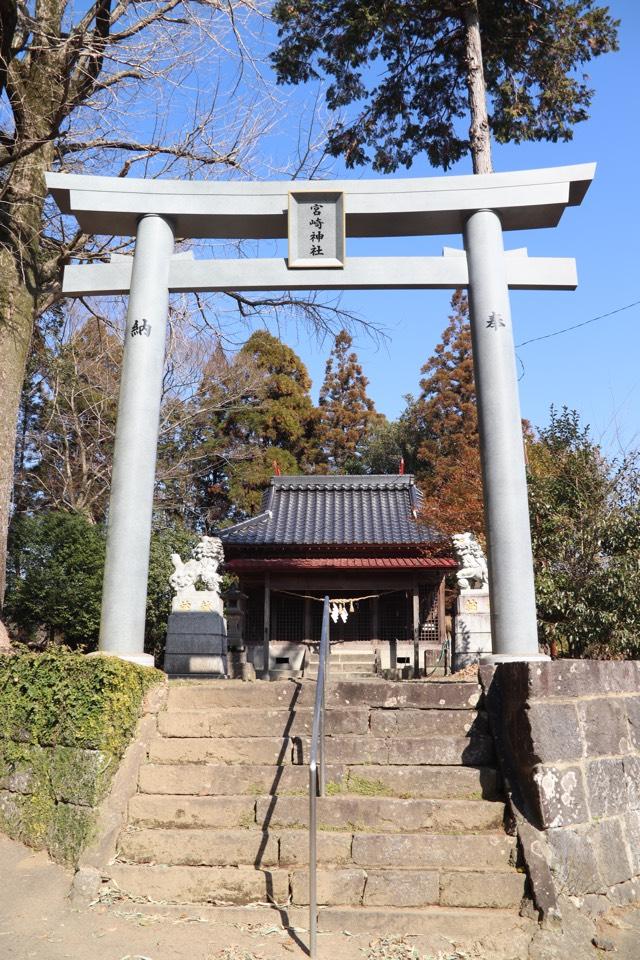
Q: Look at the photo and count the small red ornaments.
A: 2